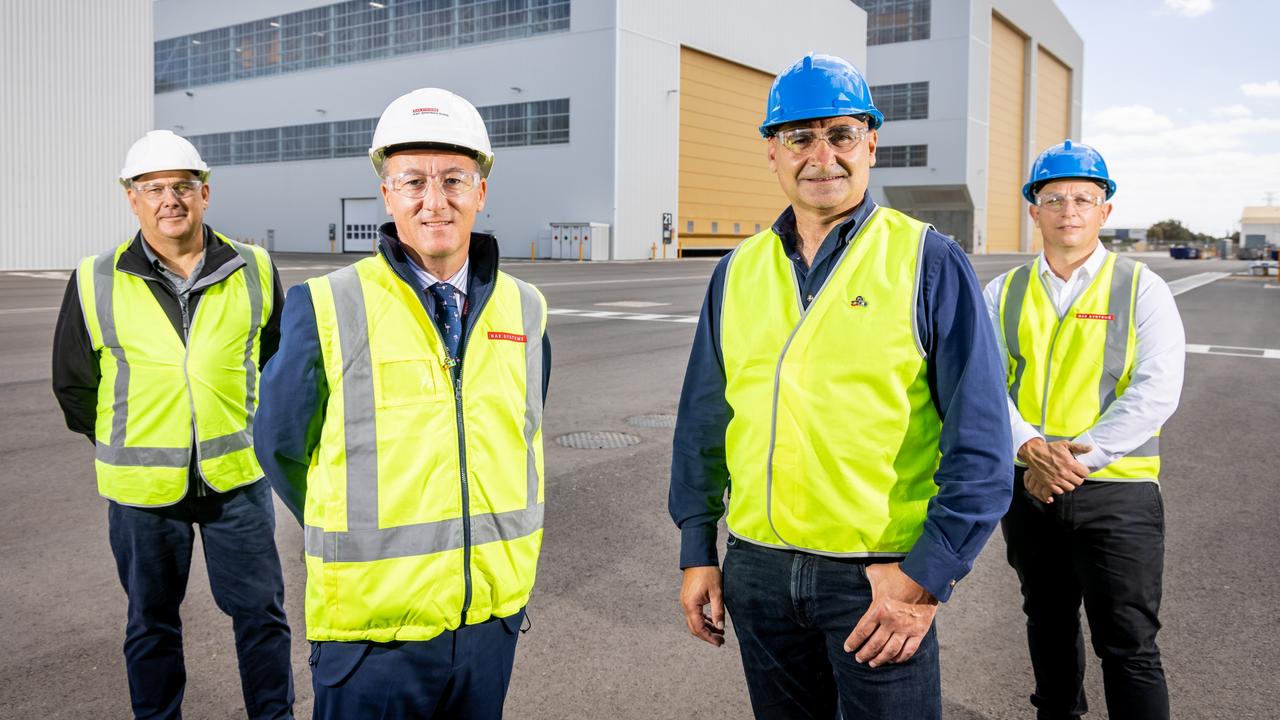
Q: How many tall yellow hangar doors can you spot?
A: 3